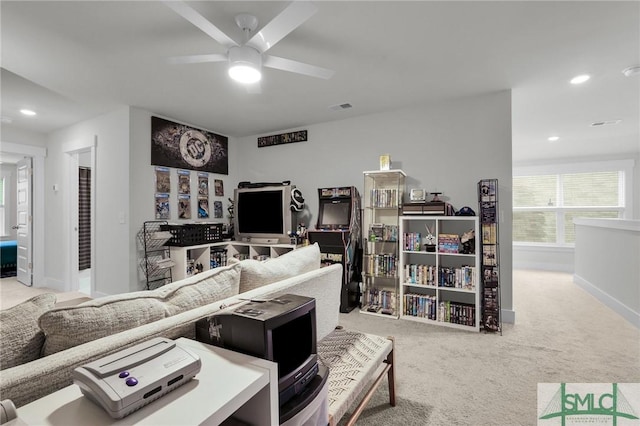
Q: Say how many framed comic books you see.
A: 8